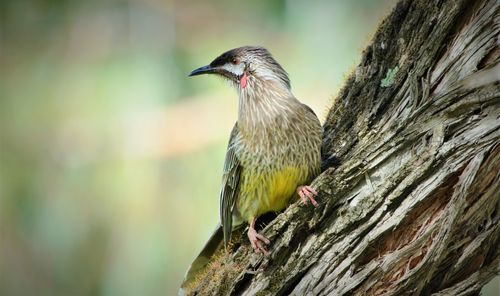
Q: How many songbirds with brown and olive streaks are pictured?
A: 1